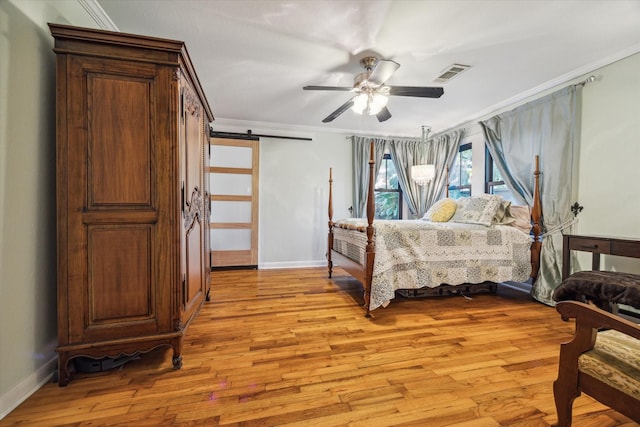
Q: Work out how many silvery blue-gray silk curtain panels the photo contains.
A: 4